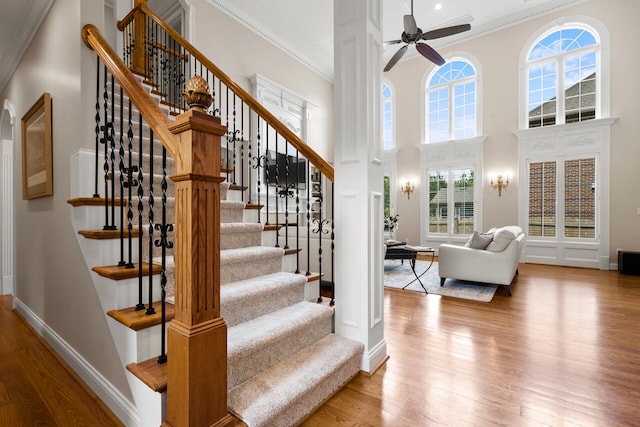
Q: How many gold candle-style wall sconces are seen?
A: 2